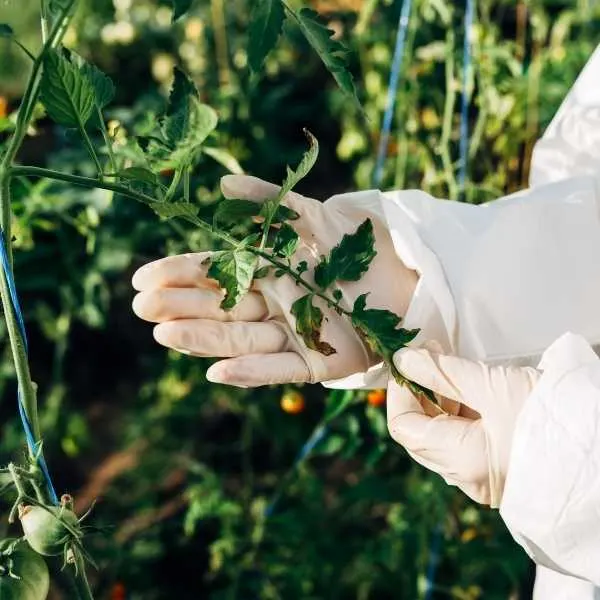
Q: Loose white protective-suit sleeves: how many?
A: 2